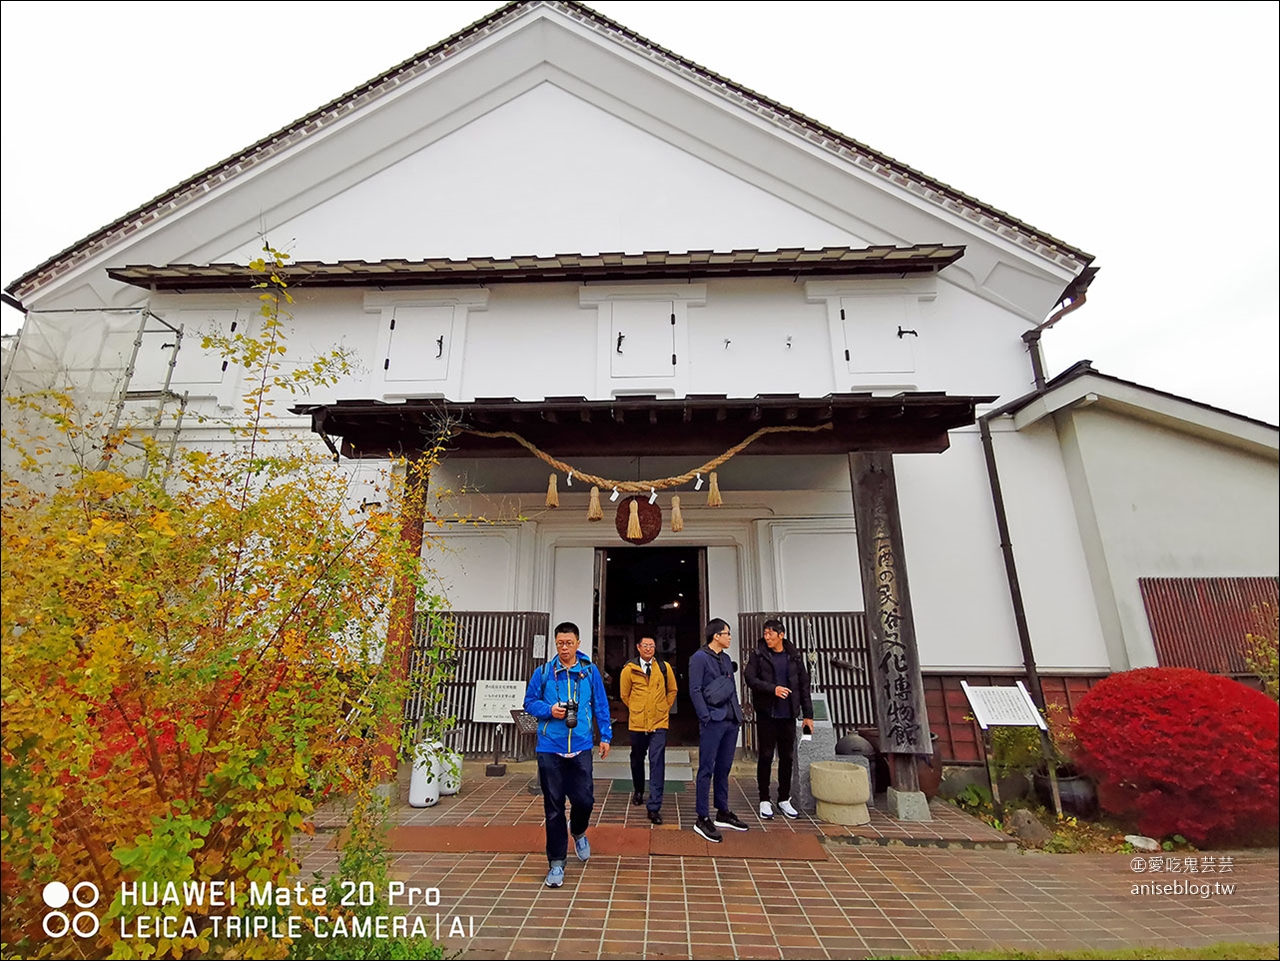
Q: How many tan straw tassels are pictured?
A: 5